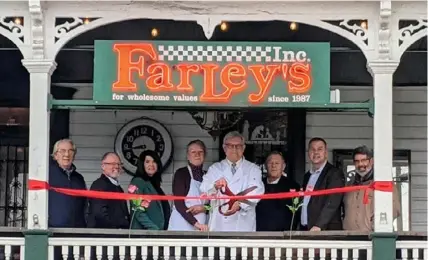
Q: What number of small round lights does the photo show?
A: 6